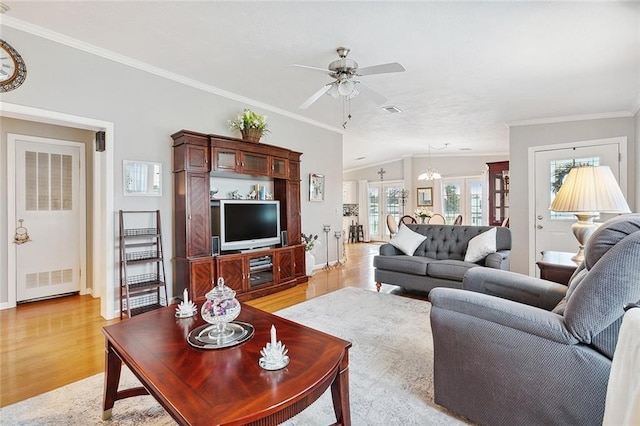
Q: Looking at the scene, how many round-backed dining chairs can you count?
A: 5